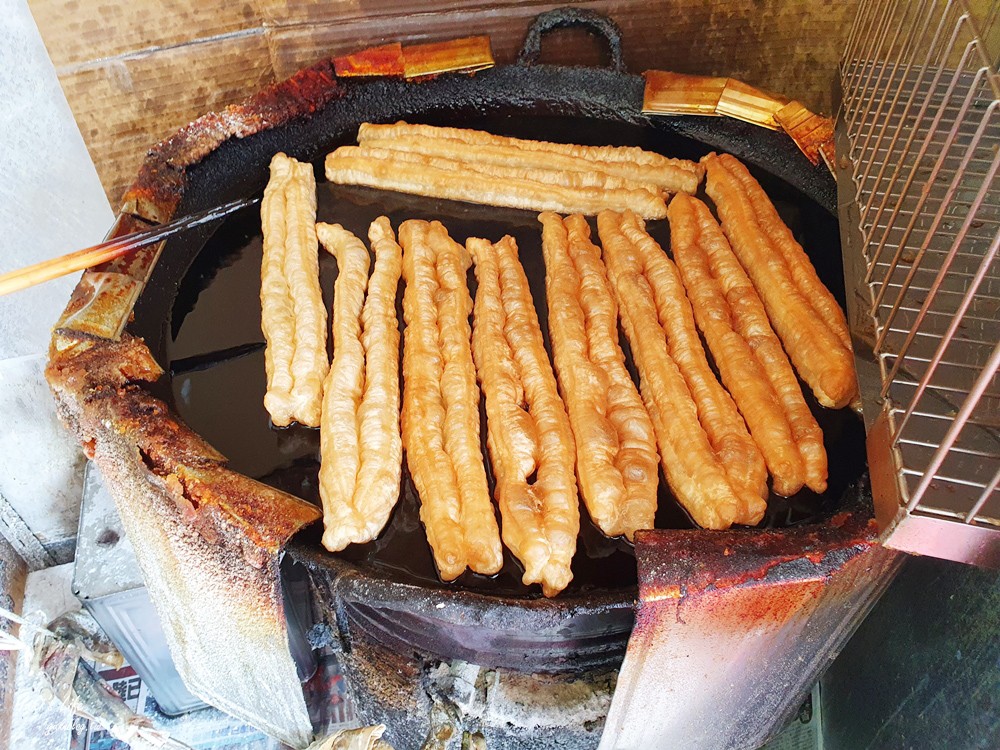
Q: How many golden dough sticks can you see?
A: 10